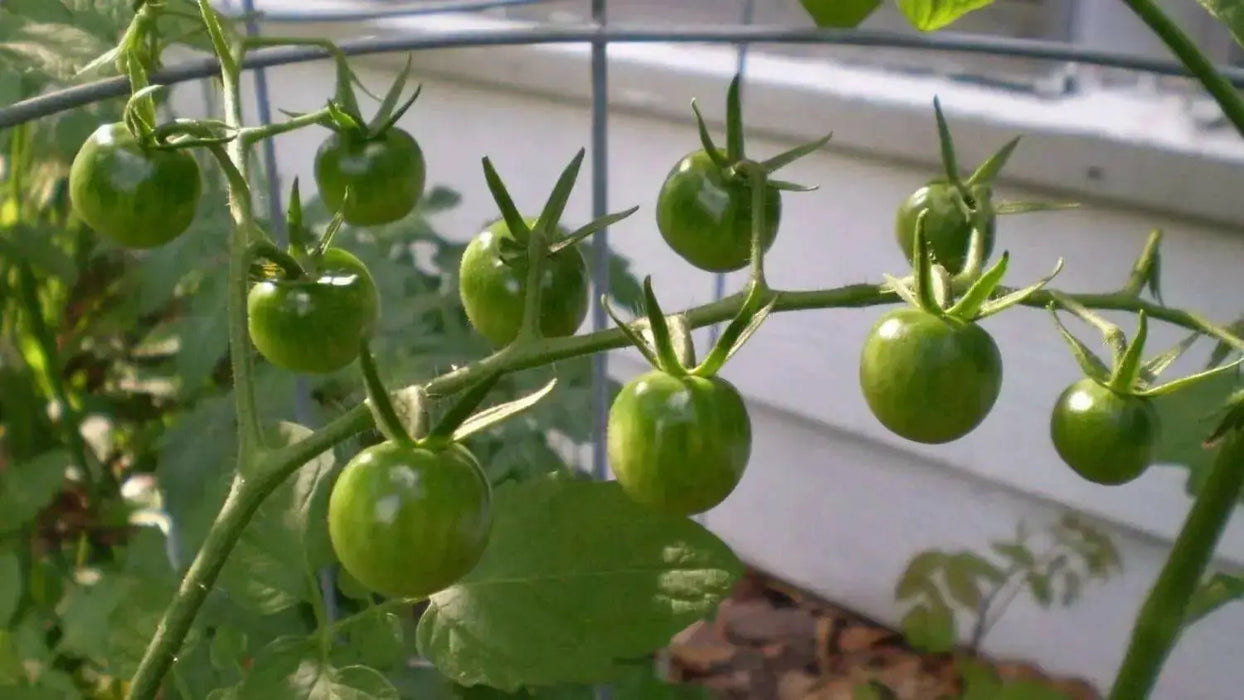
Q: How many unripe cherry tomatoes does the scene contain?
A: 10